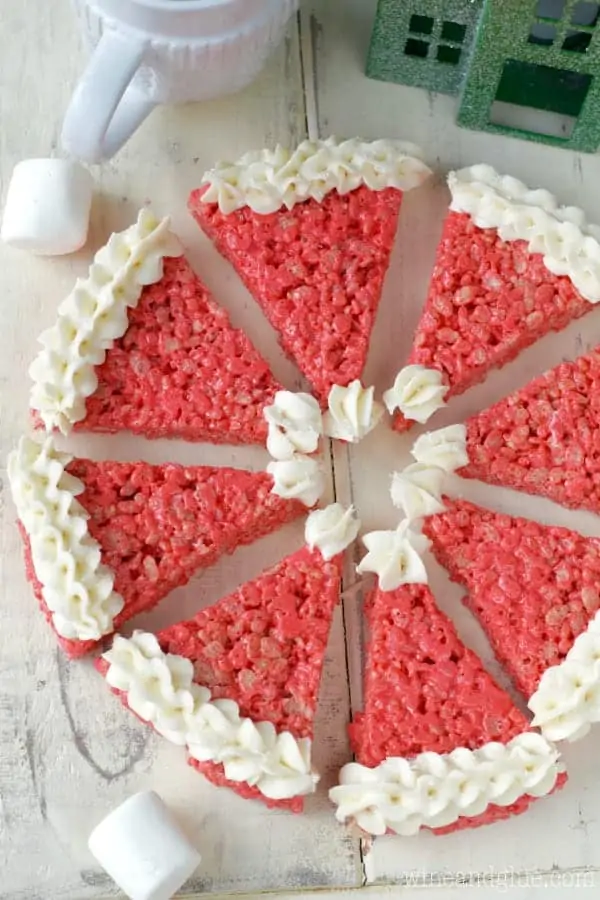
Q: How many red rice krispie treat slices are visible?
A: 8